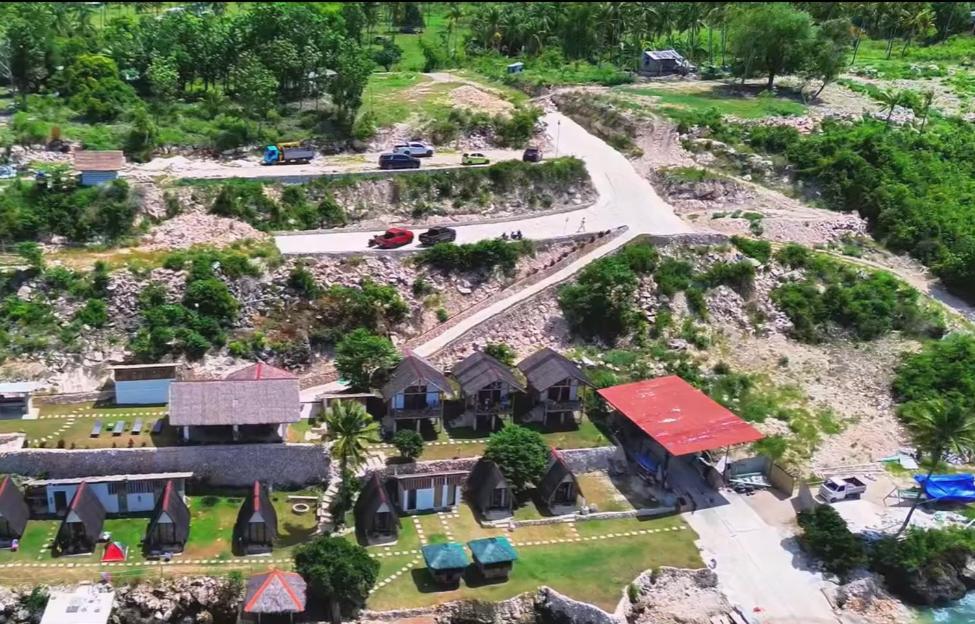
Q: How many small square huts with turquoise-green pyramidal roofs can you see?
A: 2